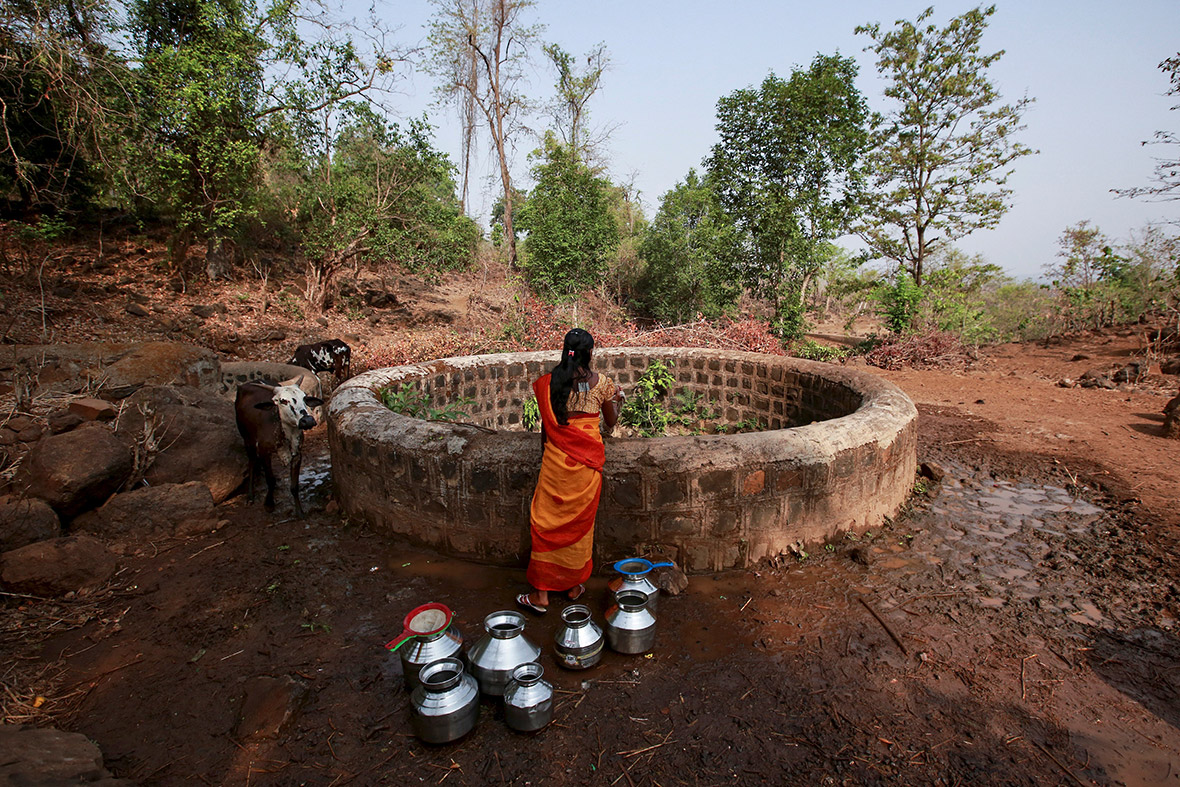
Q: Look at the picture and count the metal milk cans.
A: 7